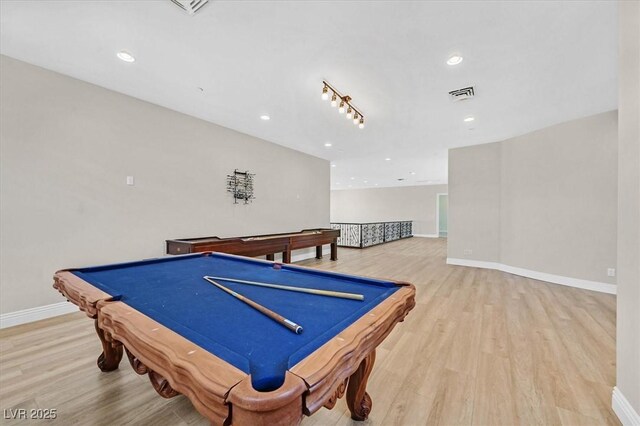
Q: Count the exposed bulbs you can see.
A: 6